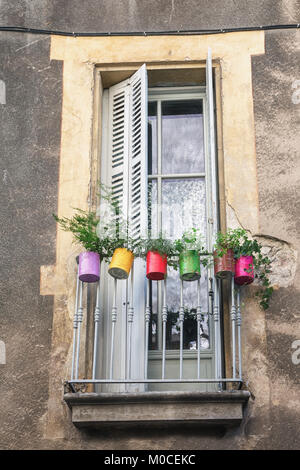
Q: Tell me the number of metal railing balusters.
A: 12